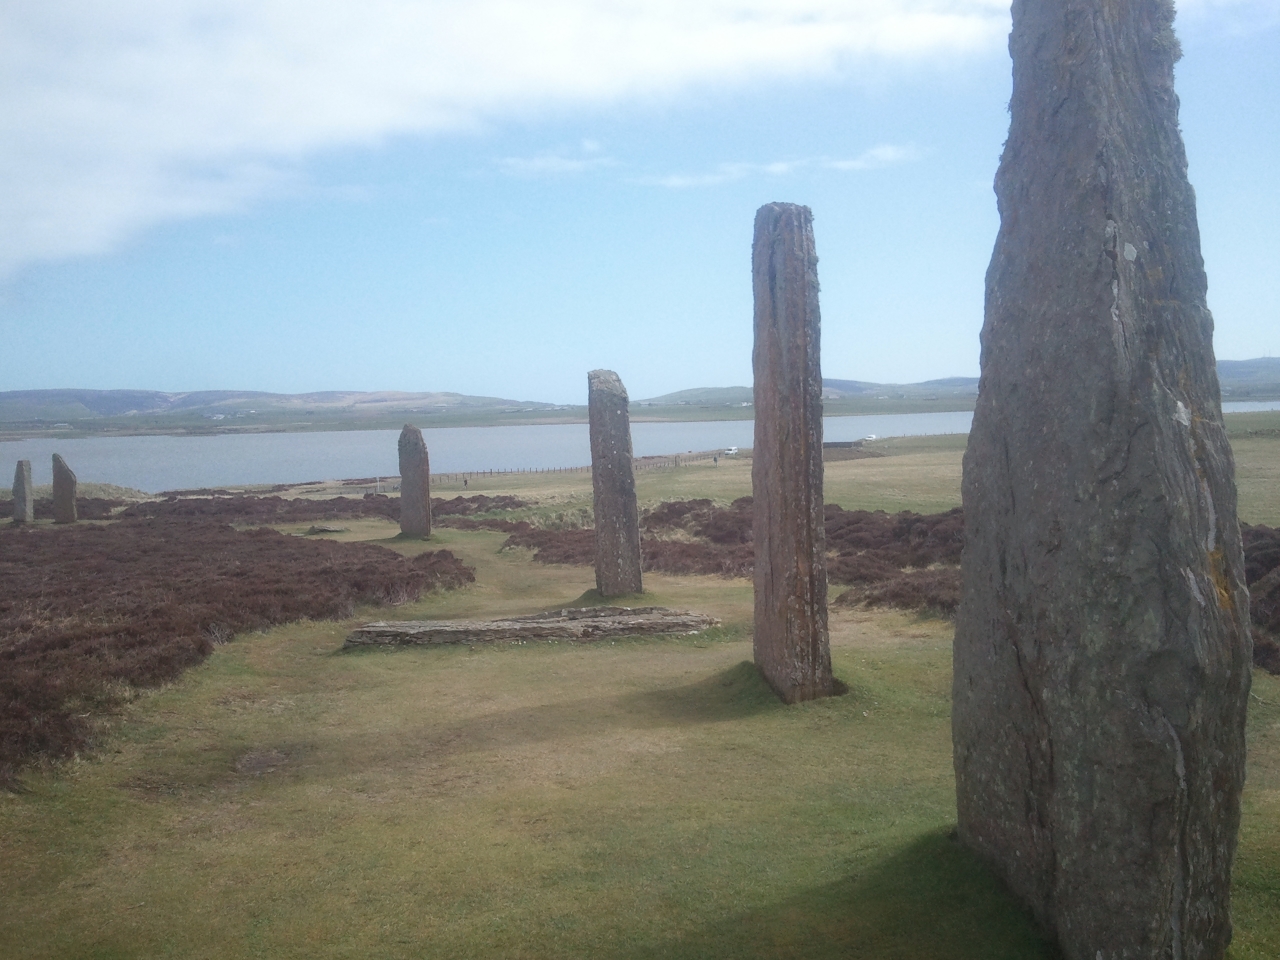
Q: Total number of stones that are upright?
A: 6